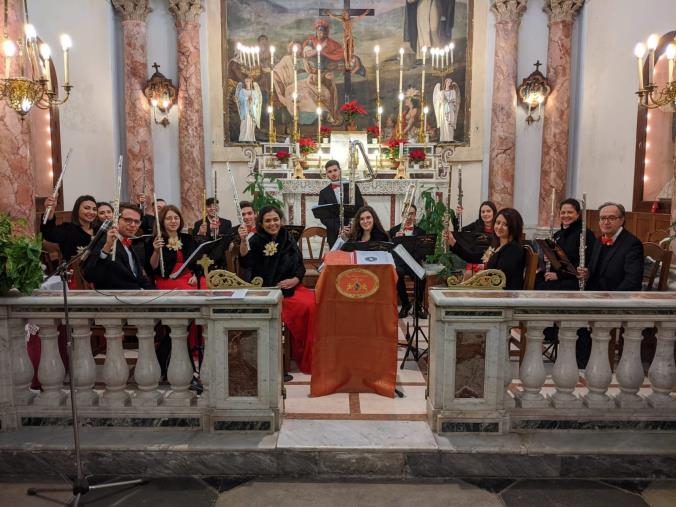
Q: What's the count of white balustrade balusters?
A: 11